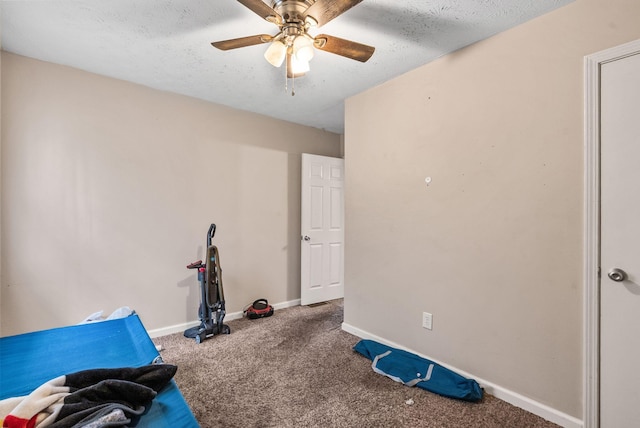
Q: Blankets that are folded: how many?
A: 0